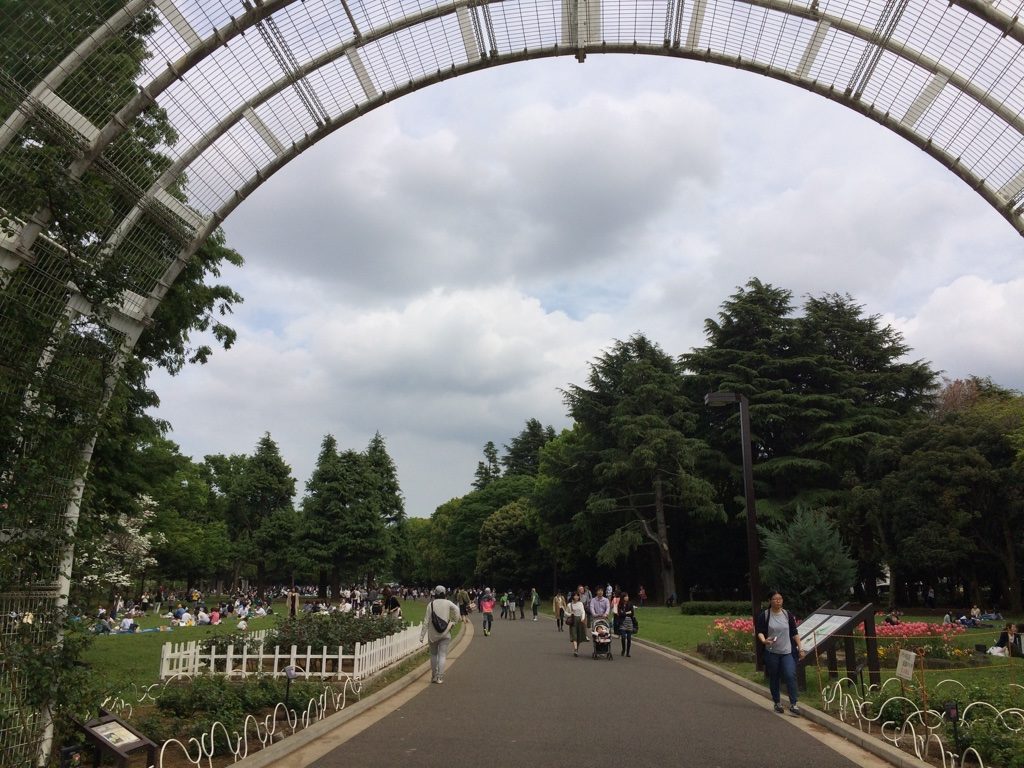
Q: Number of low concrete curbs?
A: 2